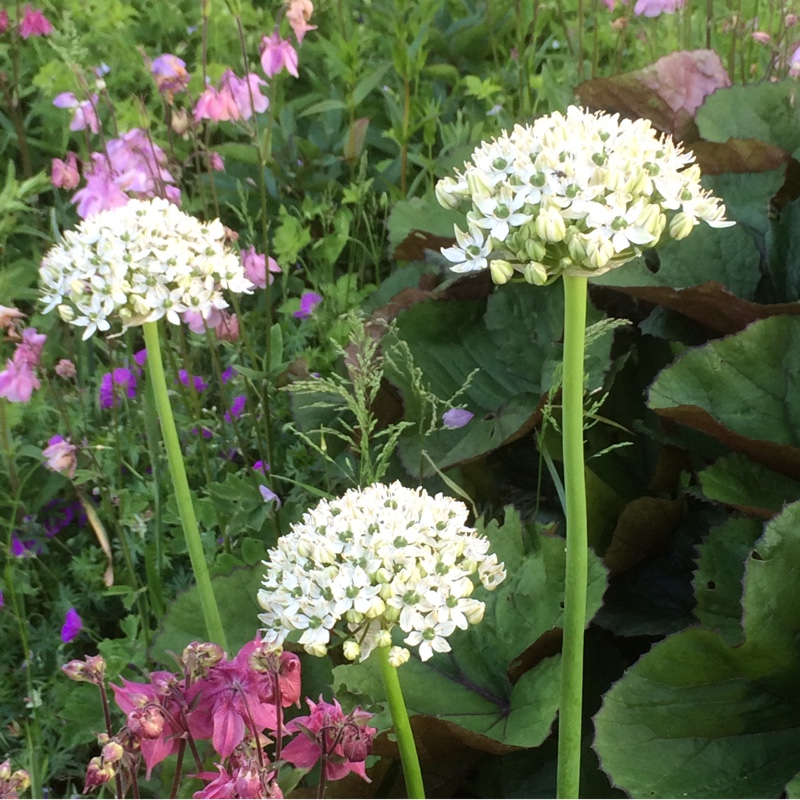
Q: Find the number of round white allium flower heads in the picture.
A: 3